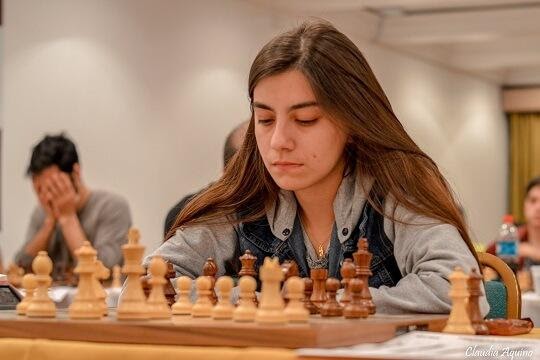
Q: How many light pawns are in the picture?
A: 6